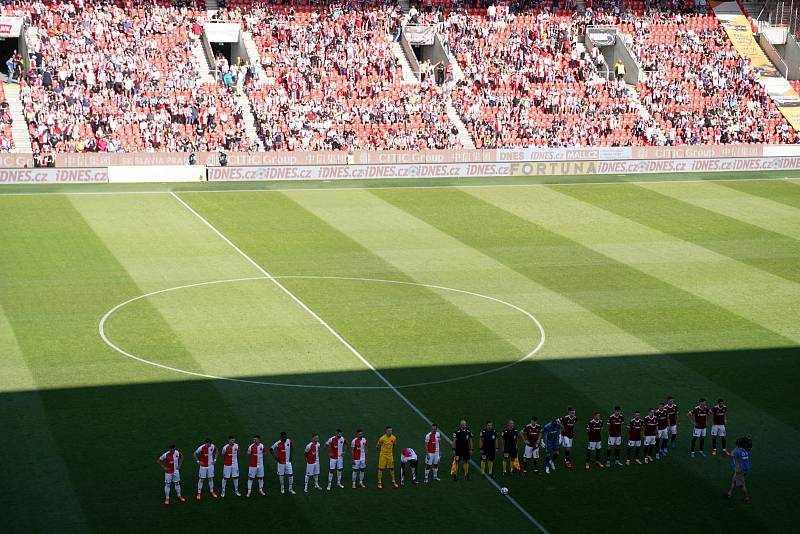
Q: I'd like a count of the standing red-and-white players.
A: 9